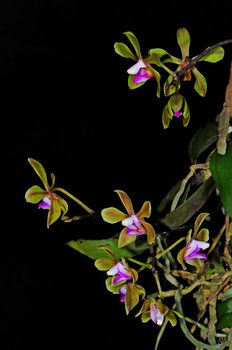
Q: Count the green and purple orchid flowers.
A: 9